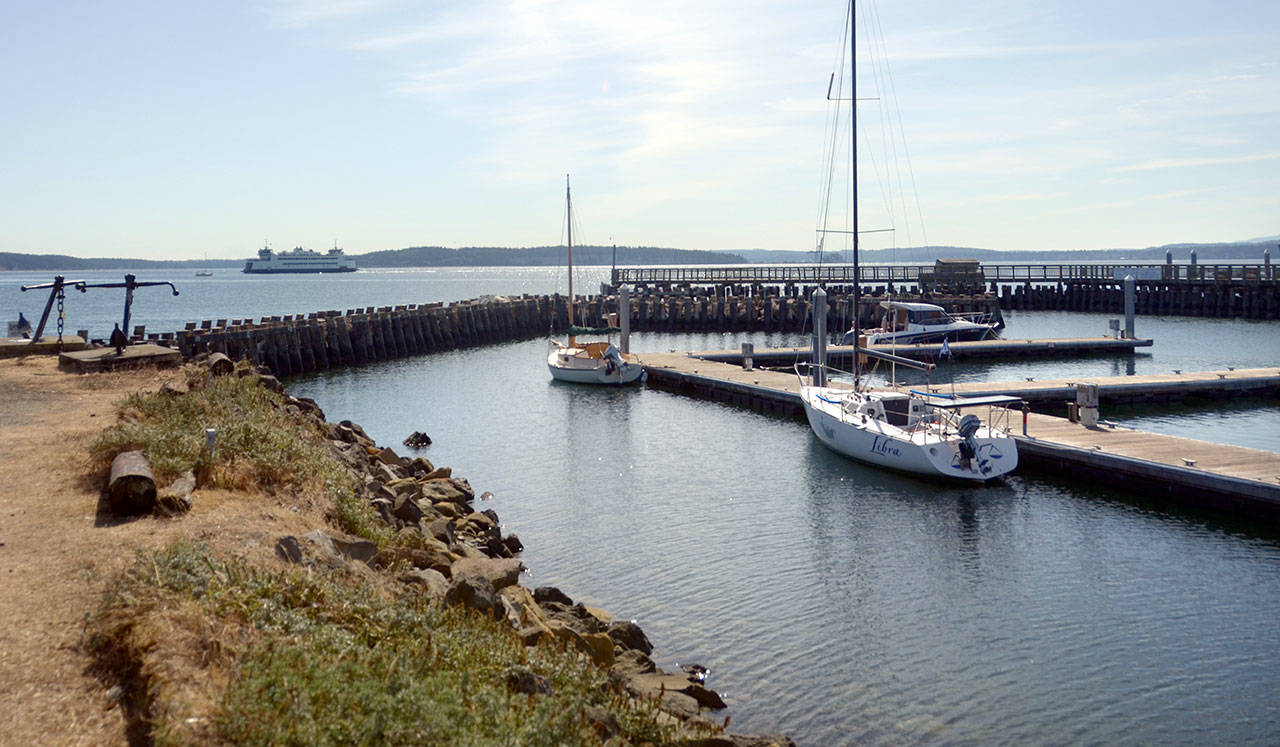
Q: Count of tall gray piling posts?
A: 3